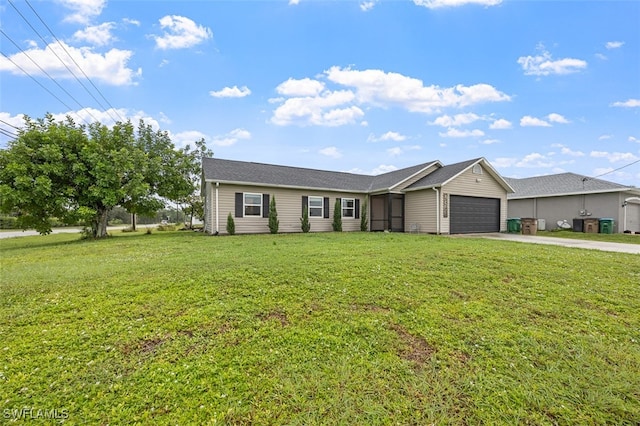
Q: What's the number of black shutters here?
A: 6